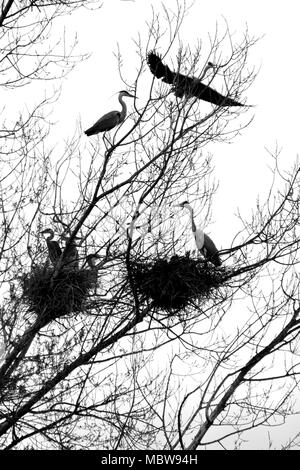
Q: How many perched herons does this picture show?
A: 5